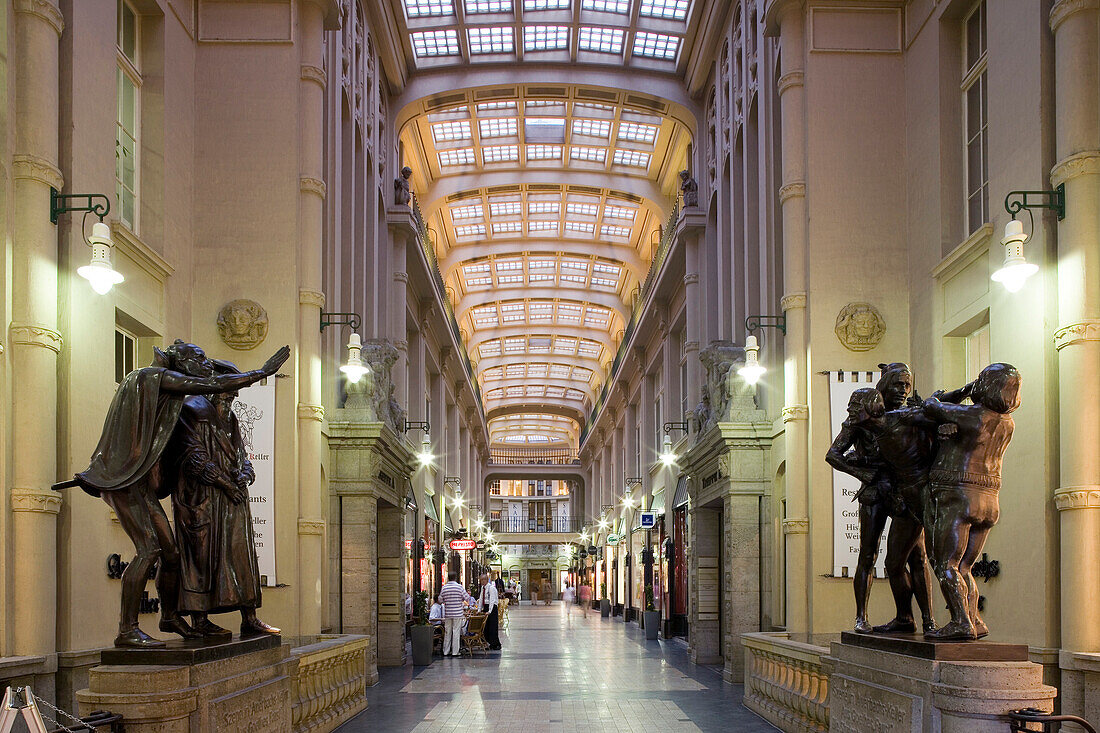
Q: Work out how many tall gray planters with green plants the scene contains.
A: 3